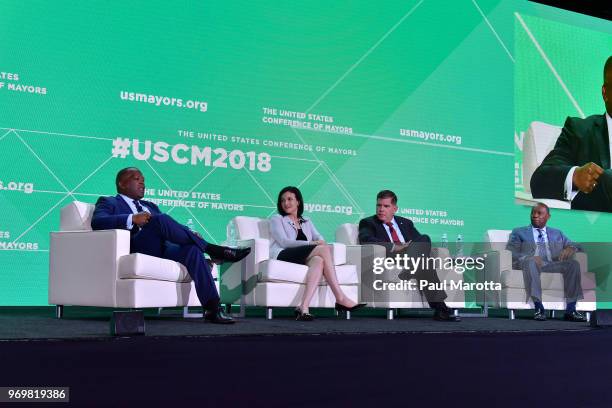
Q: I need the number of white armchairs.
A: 4